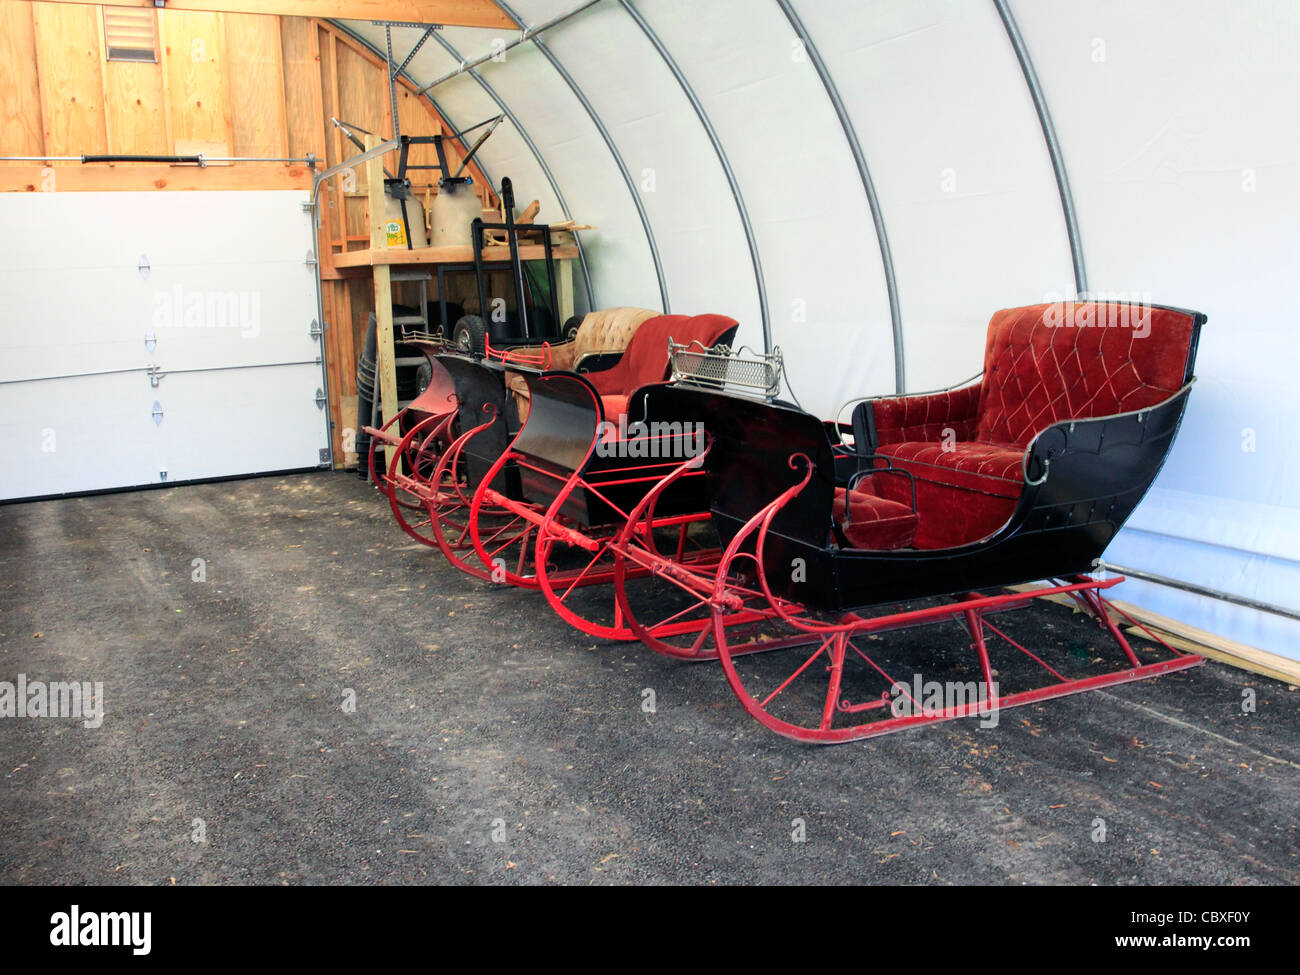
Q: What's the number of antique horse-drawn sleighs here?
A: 4